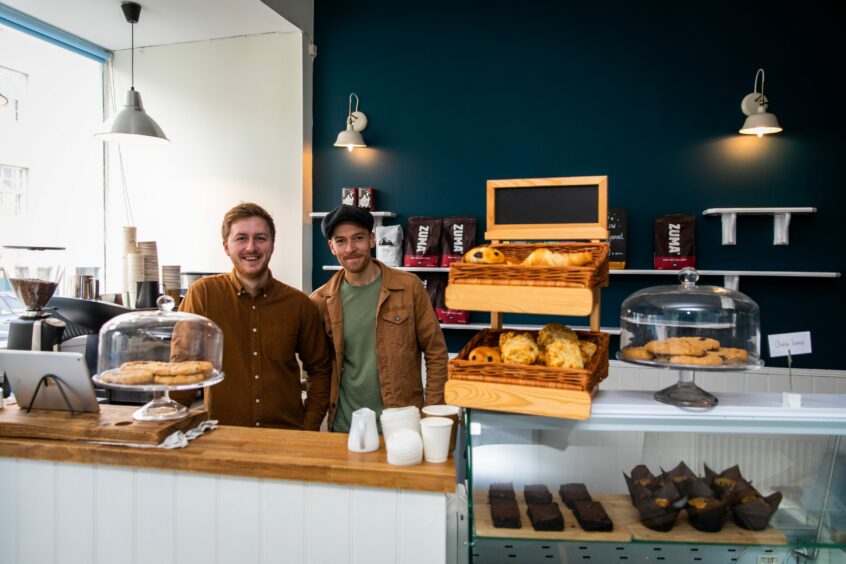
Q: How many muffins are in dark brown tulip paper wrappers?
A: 6